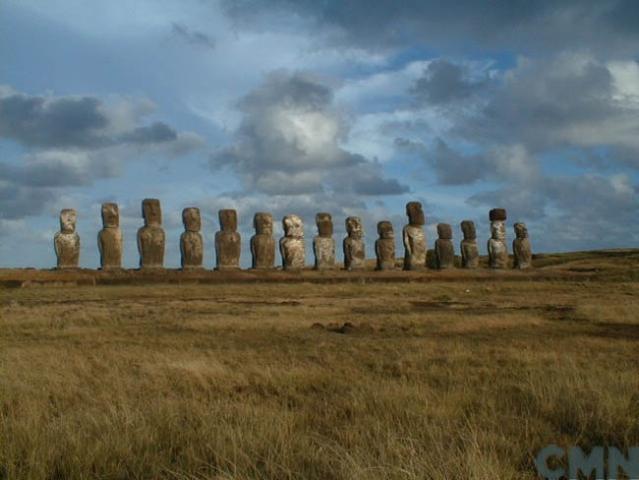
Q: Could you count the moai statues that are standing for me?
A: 15